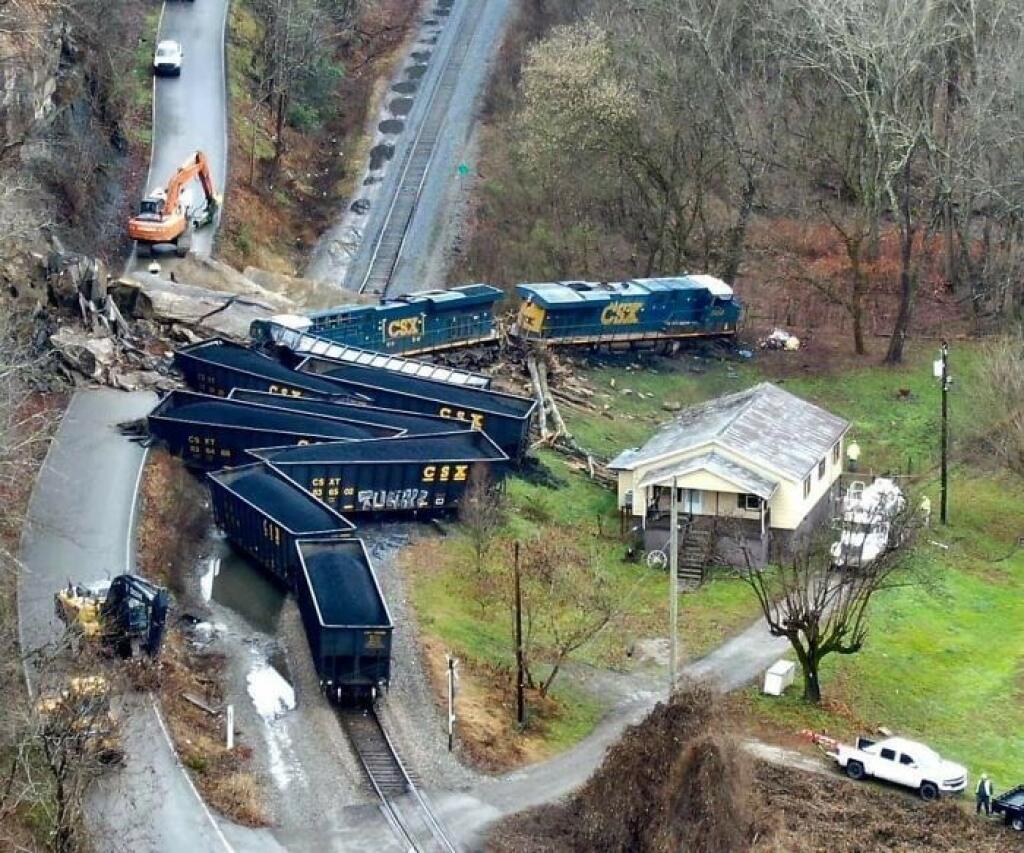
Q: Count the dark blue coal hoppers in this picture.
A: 7